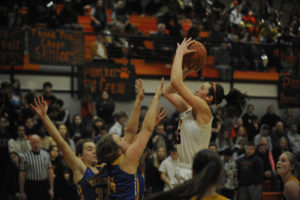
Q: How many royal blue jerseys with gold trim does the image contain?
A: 2